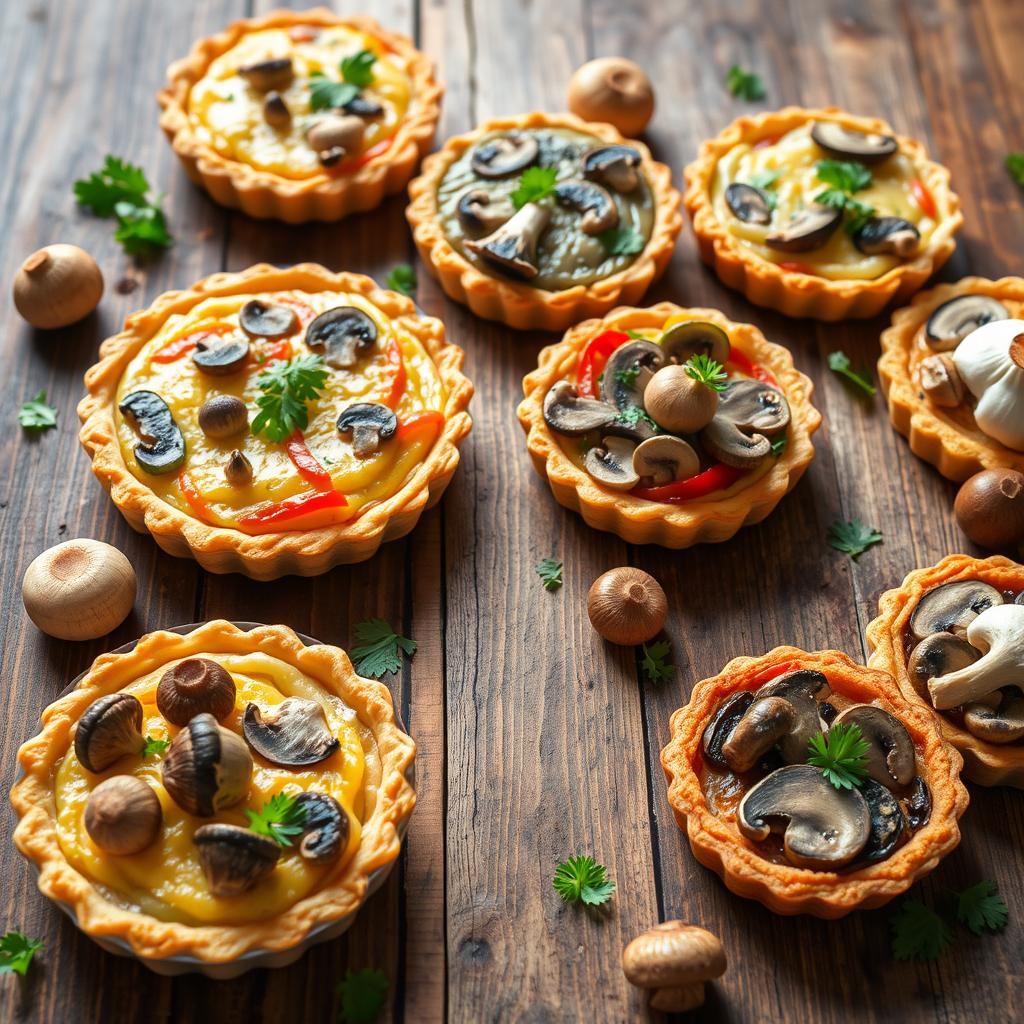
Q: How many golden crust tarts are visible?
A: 9